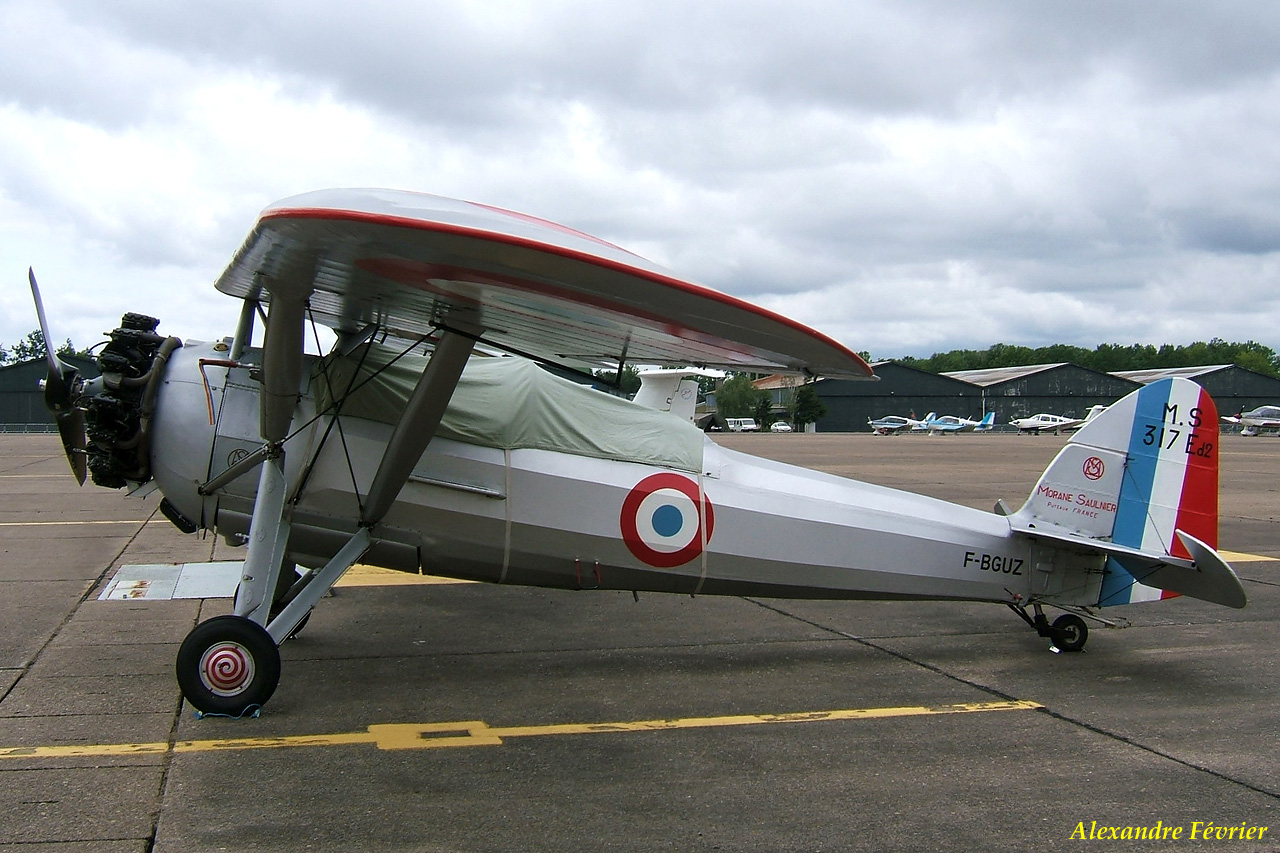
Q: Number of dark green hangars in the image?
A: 4